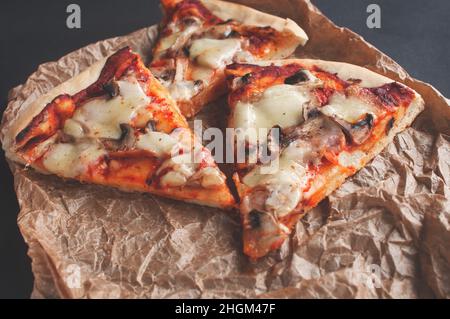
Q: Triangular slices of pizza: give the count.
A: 3